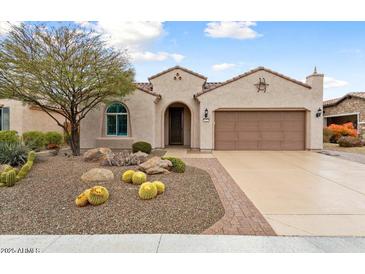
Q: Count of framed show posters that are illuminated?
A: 0